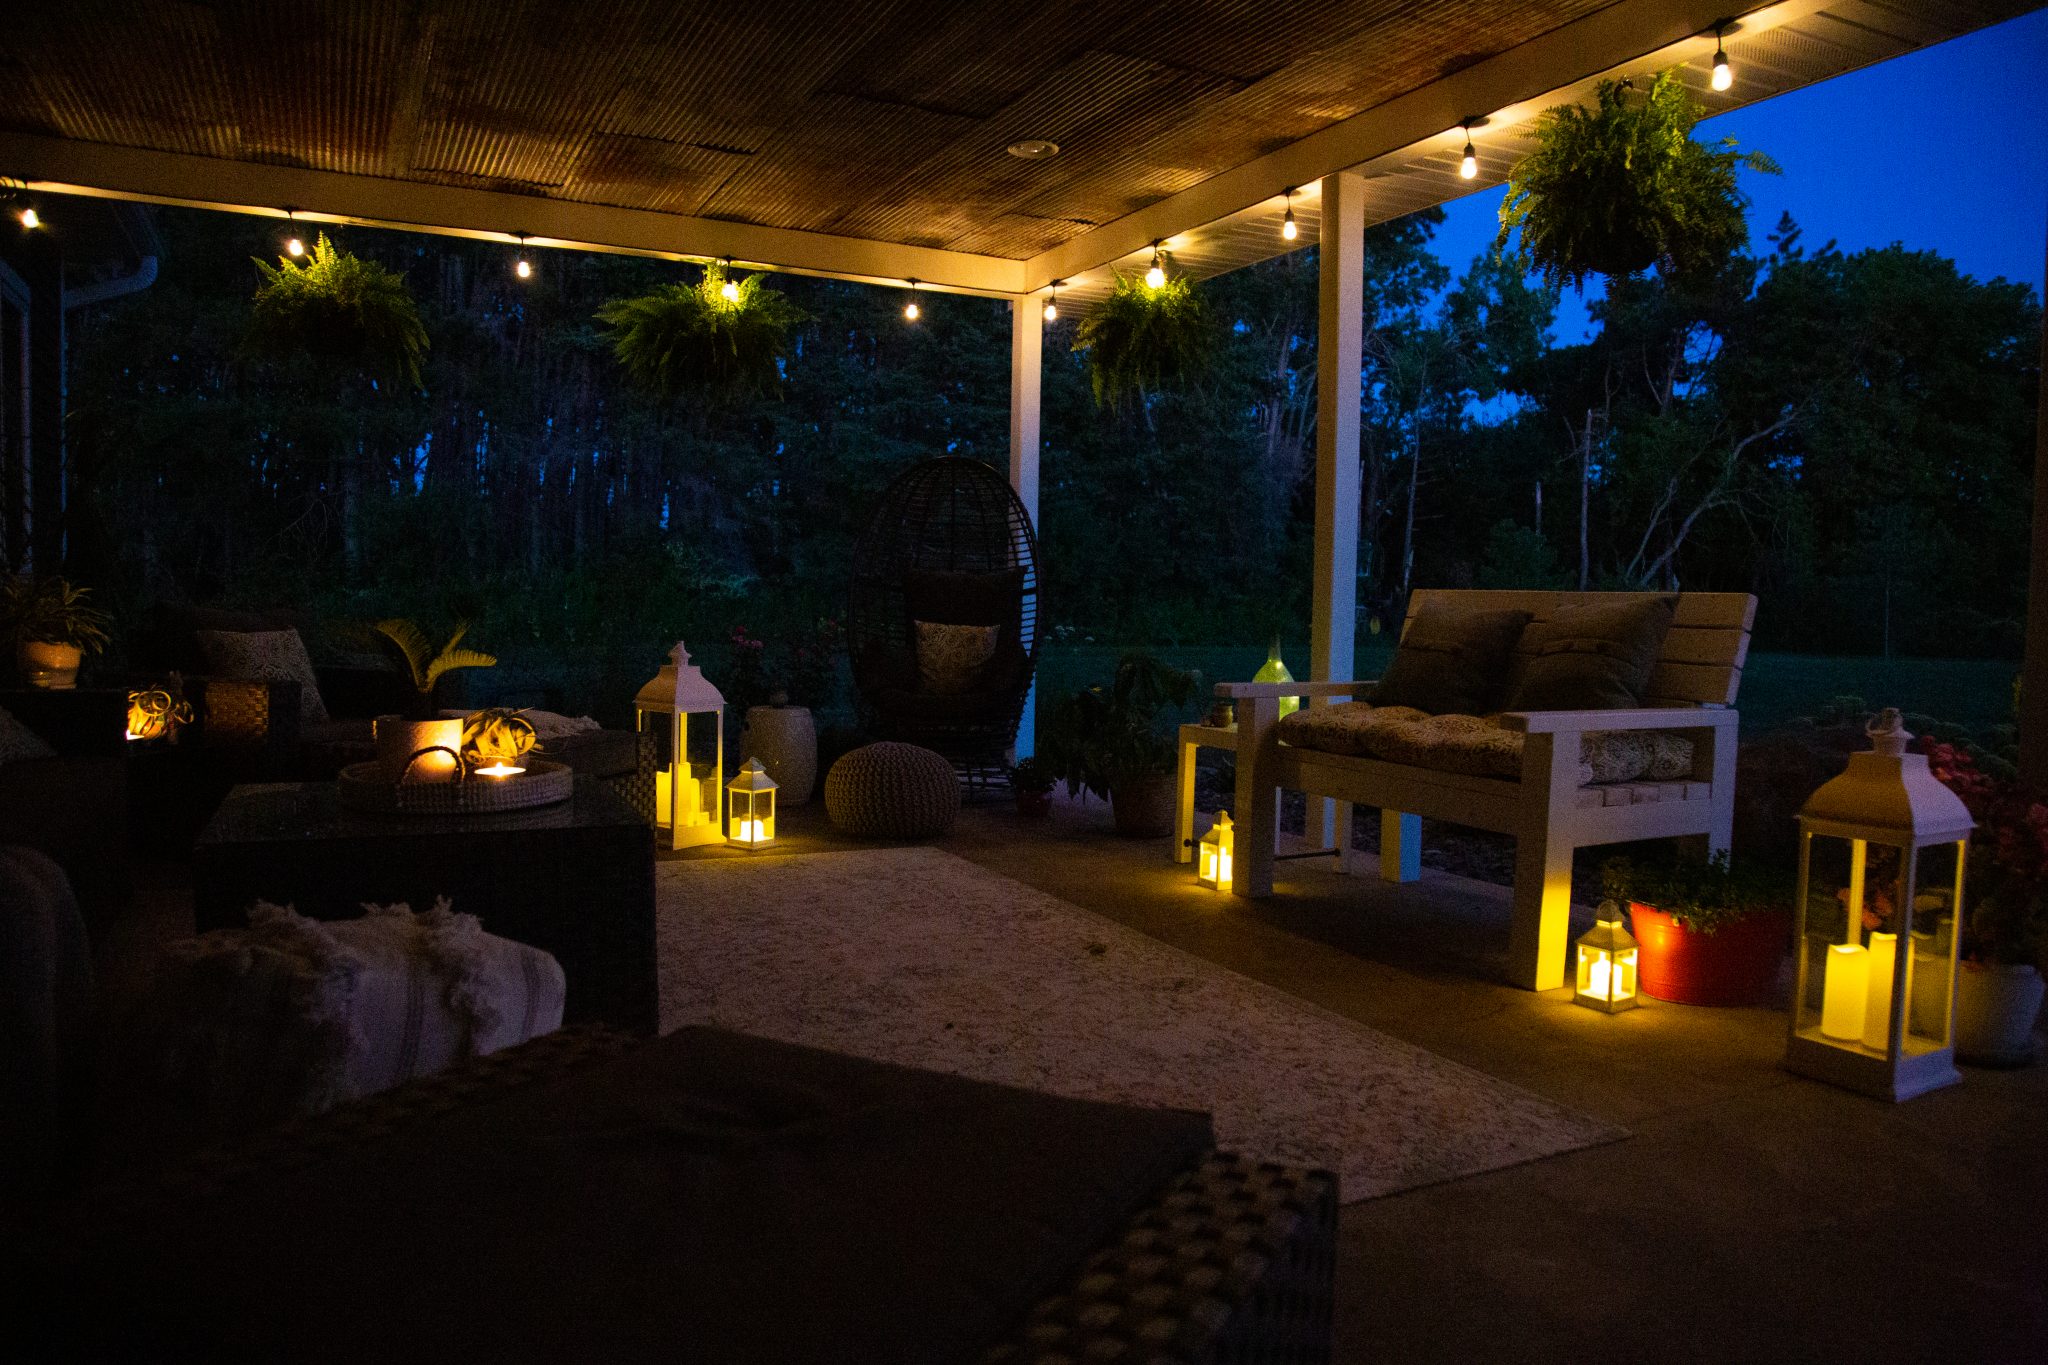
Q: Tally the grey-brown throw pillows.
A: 2